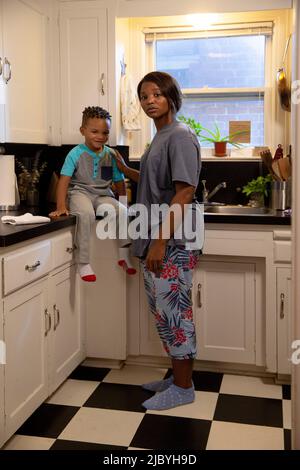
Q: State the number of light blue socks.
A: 2